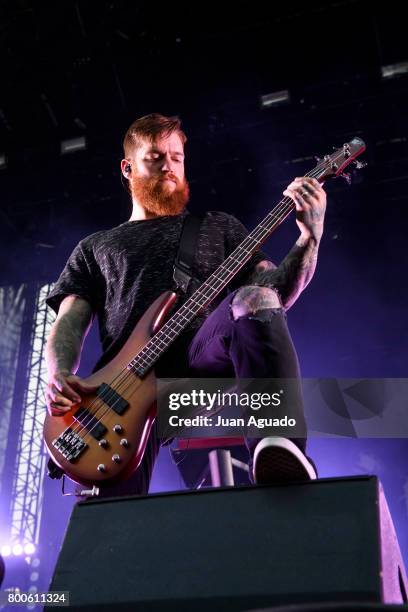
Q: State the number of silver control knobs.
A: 5